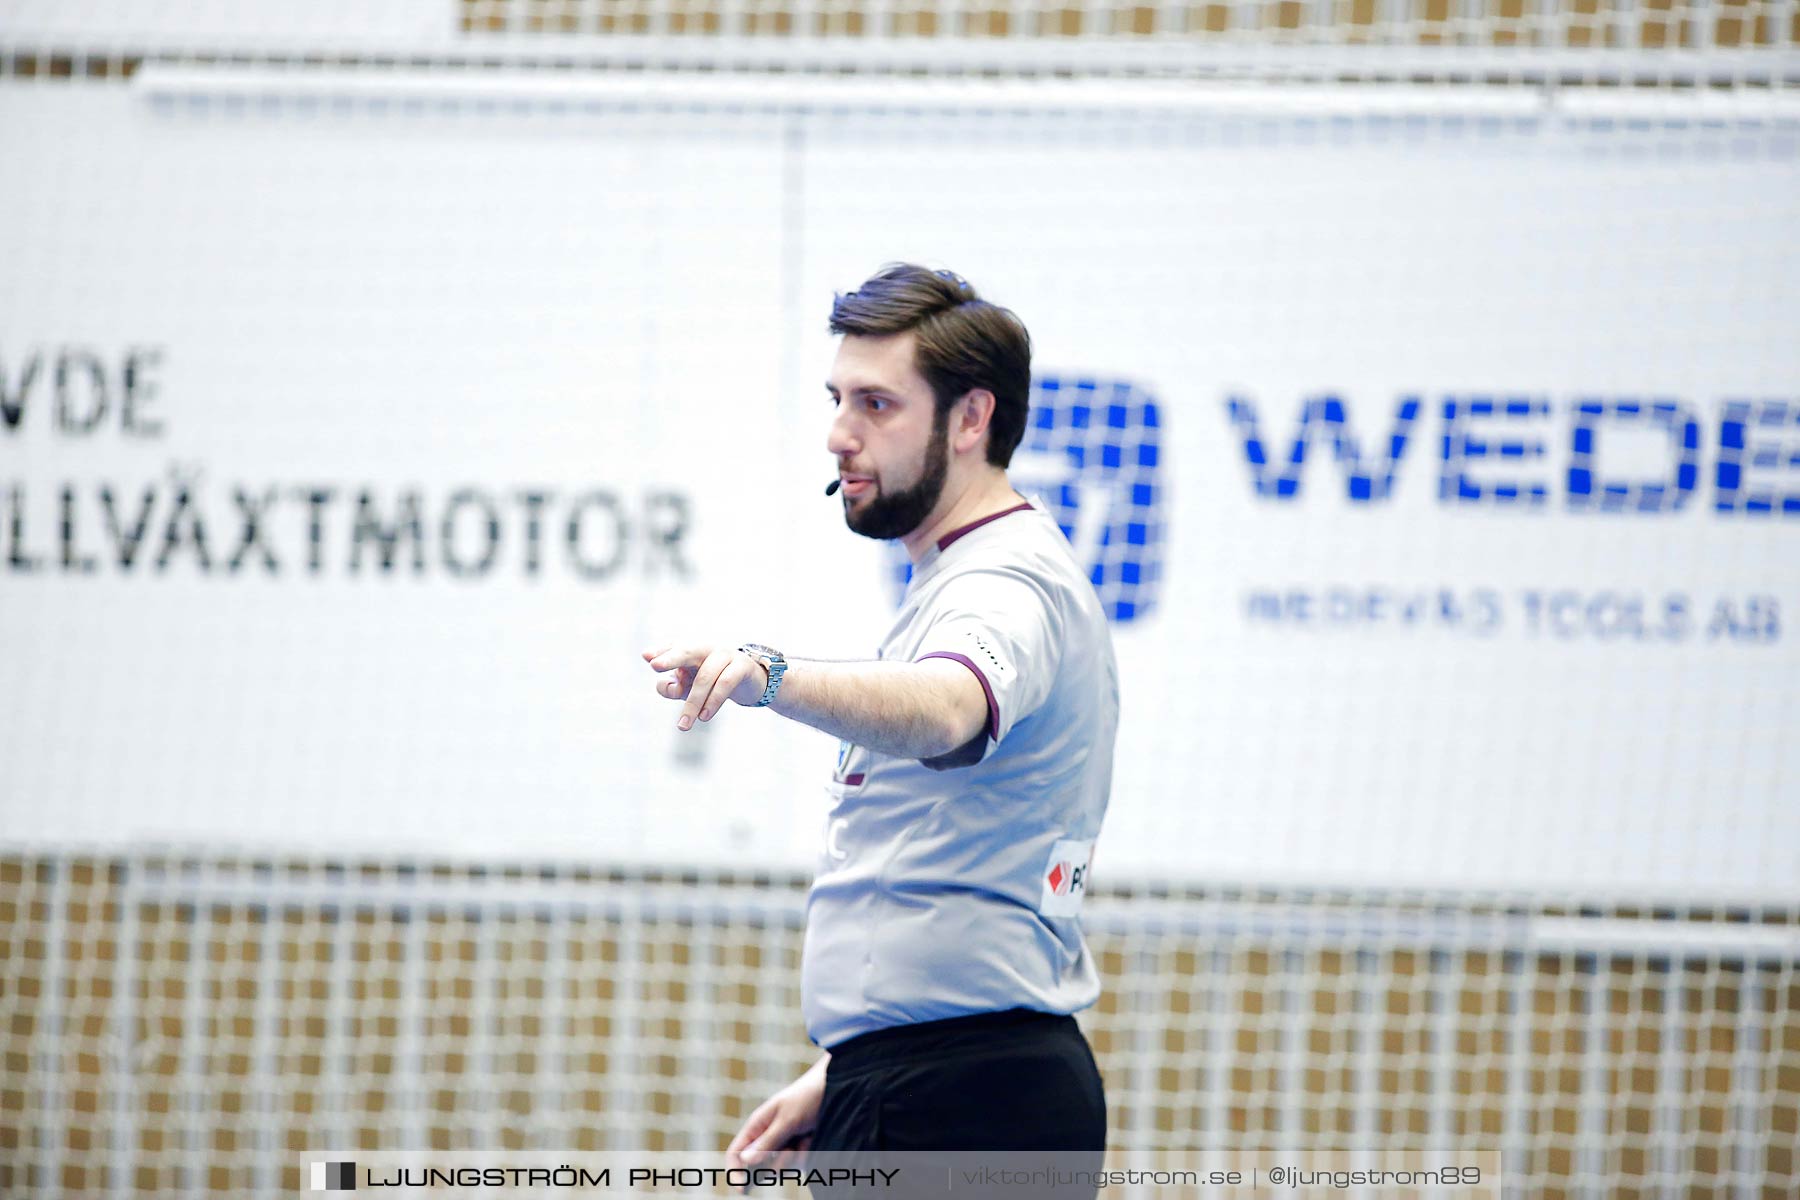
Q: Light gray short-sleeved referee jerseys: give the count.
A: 1